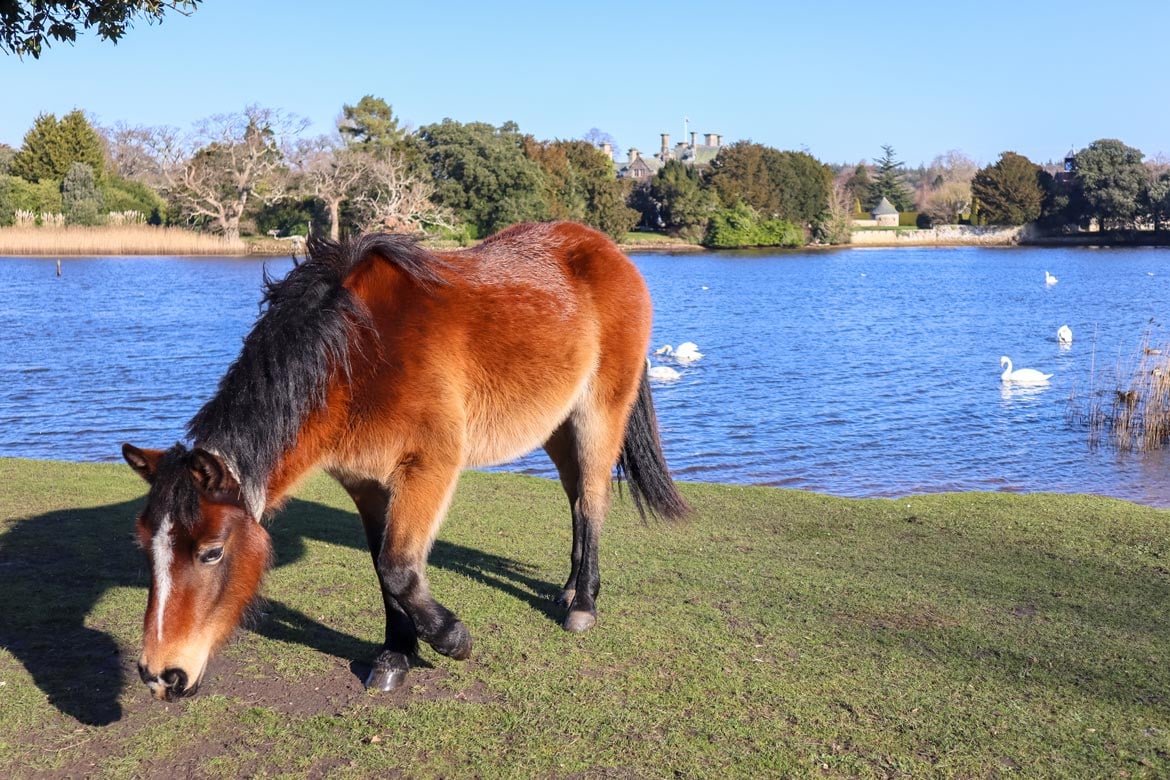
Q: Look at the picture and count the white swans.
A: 5